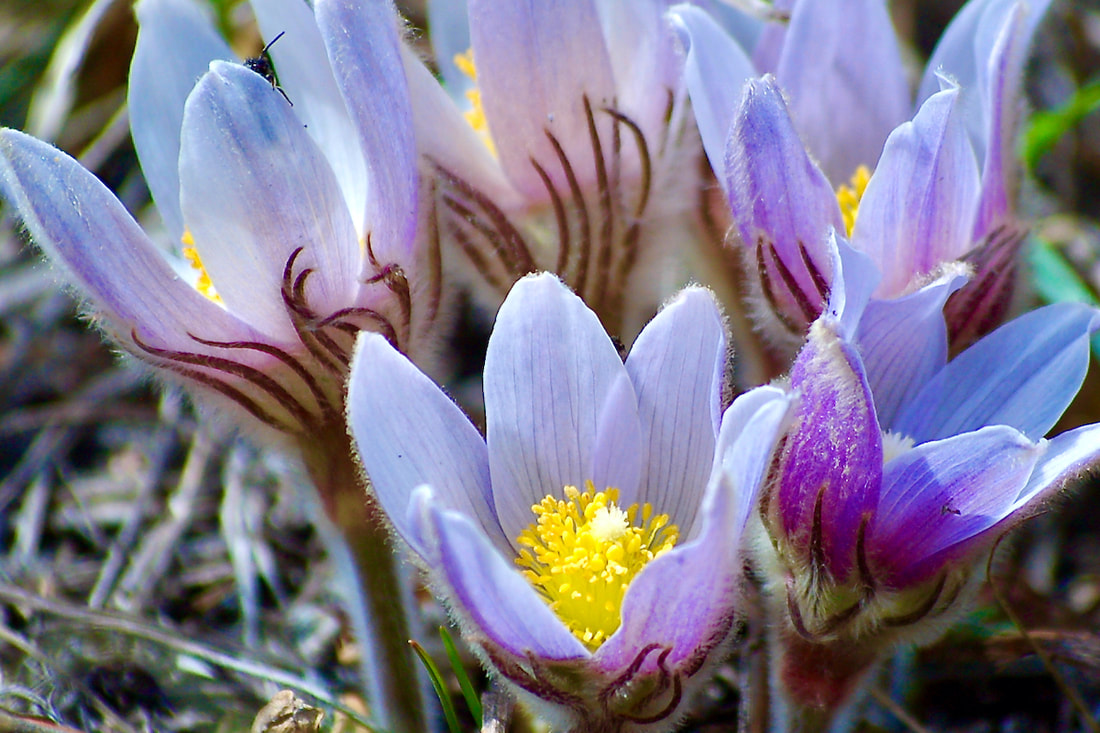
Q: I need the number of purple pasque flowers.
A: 5